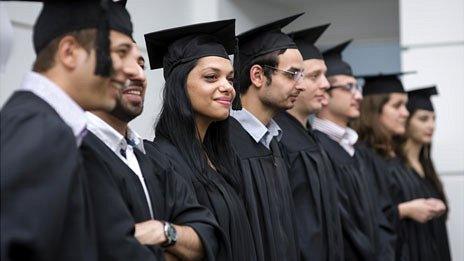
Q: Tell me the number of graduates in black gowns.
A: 8